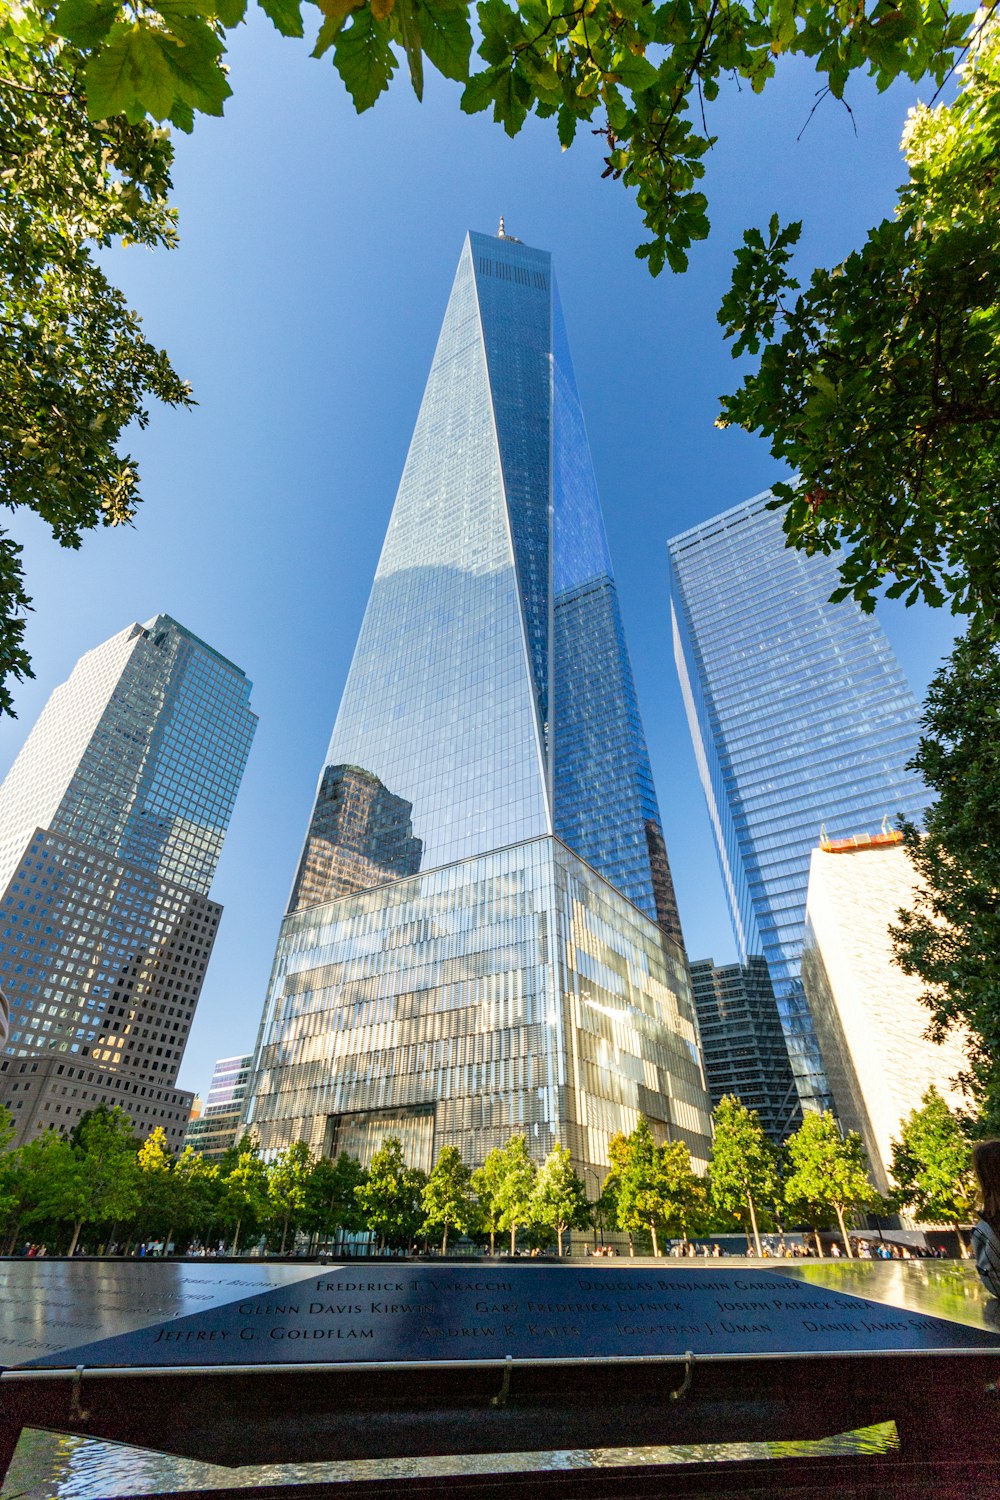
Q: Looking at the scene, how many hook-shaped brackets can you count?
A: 3